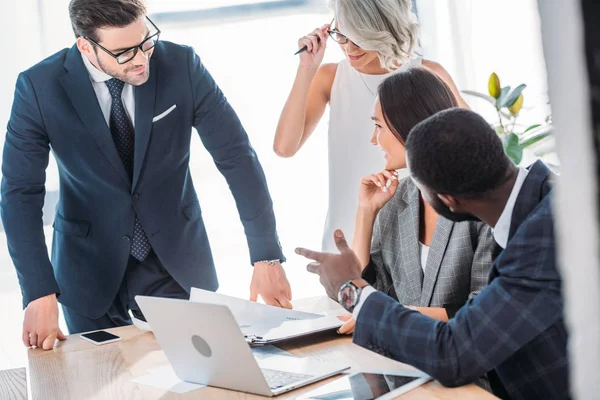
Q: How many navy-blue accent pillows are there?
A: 0